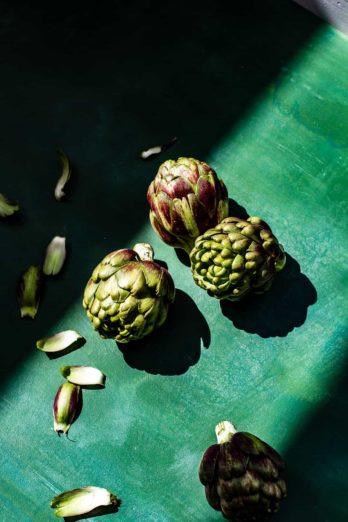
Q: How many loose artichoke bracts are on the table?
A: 9